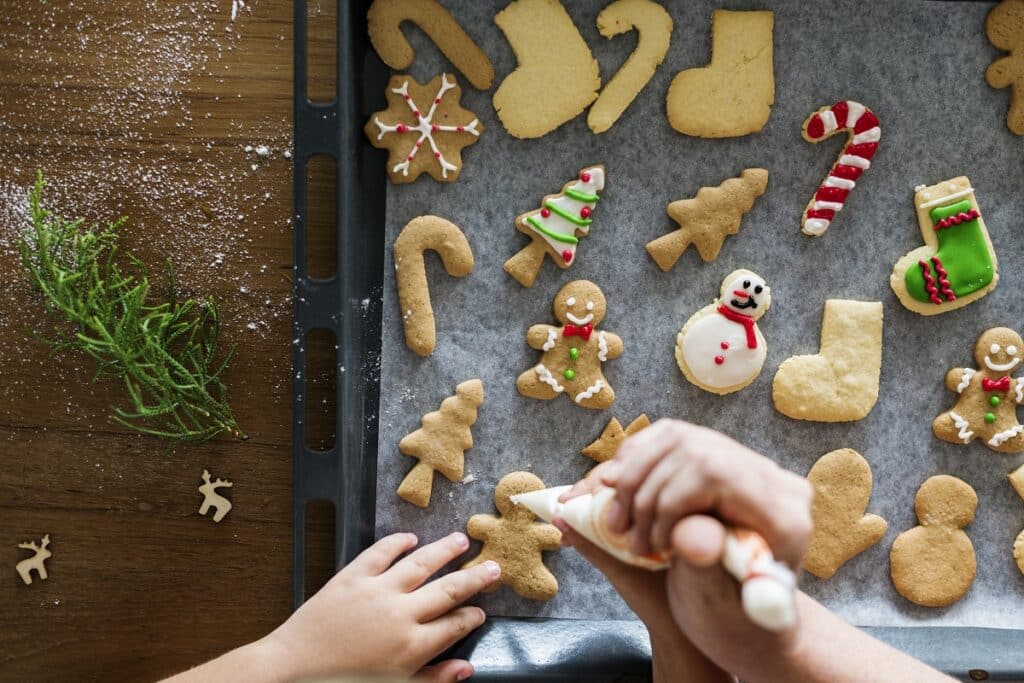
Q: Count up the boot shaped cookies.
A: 4